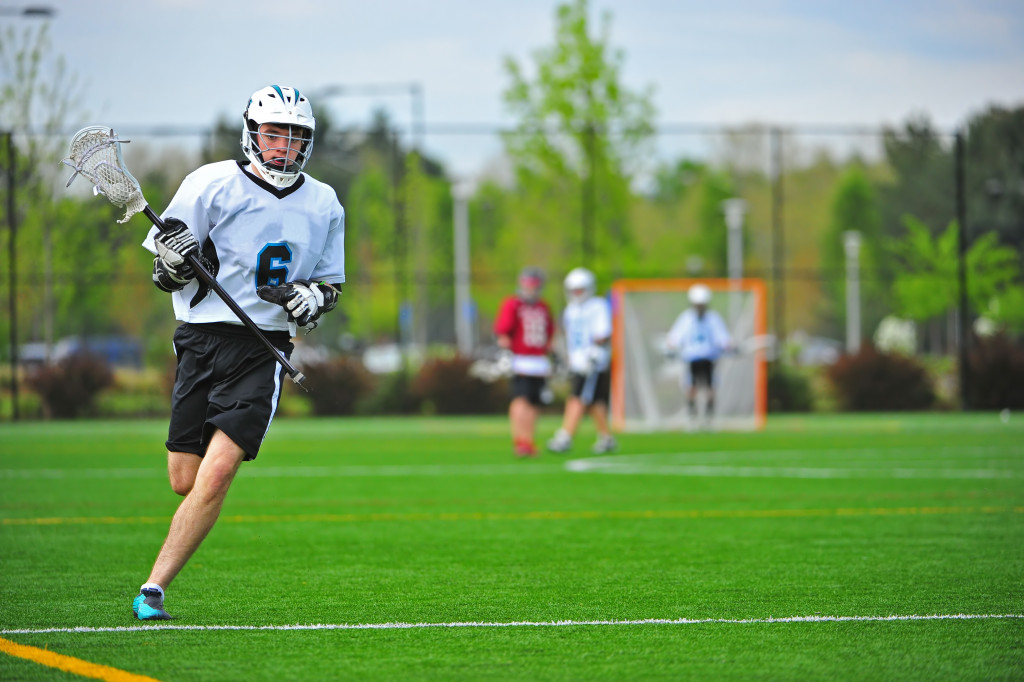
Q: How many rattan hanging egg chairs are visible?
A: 0